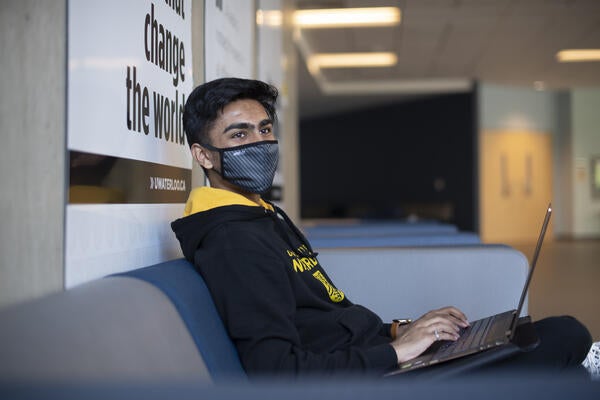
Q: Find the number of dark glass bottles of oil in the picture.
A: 0